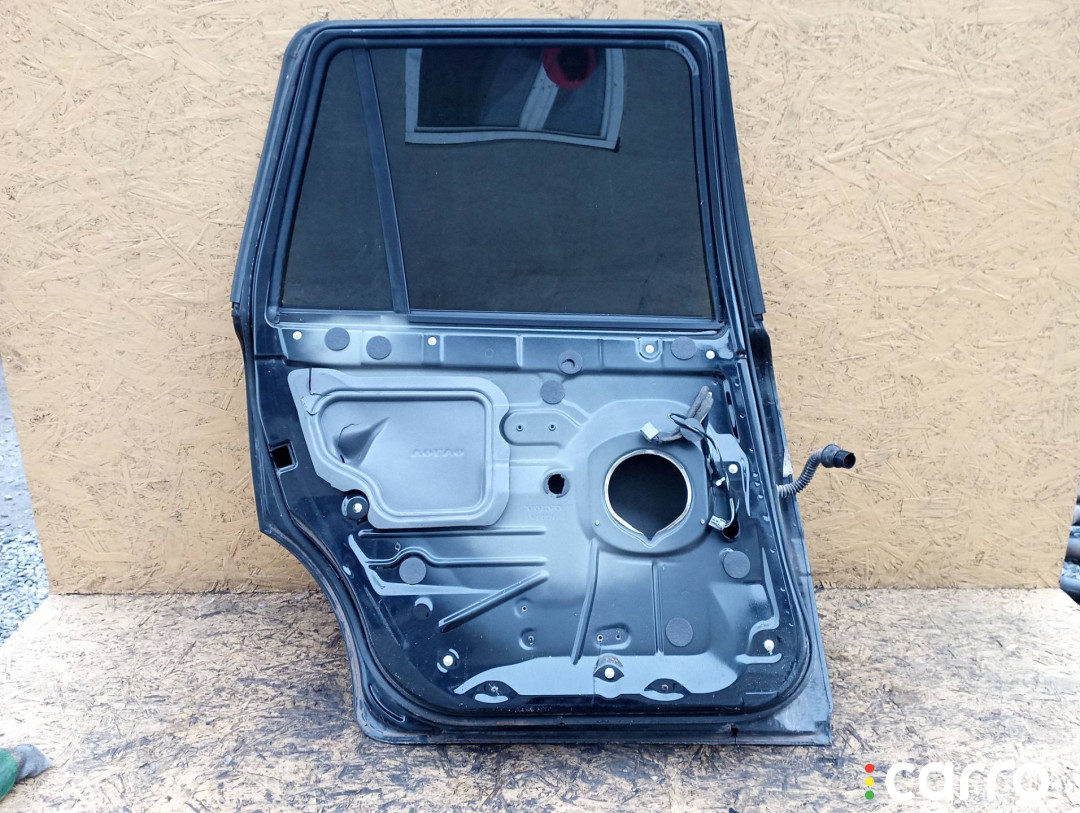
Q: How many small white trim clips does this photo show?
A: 9